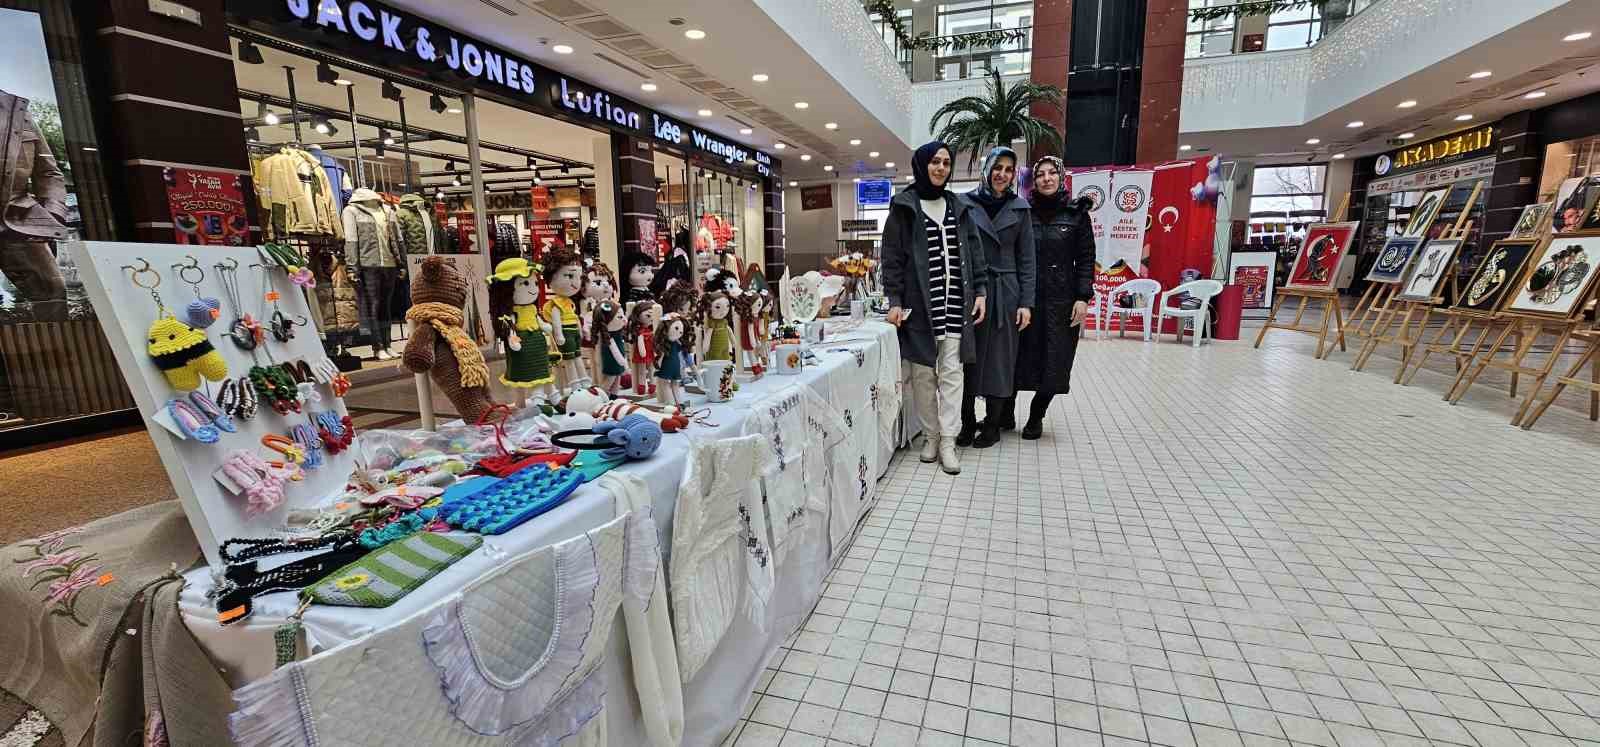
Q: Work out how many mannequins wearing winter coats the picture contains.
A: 2